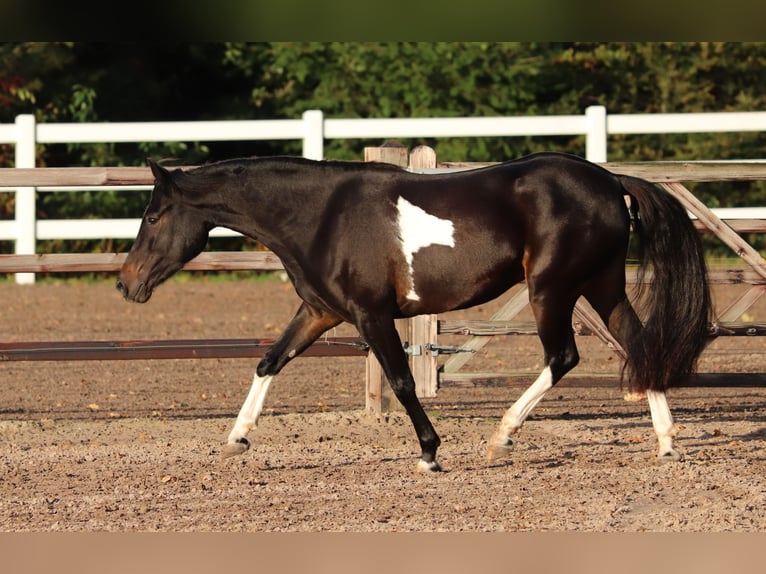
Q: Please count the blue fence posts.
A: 0